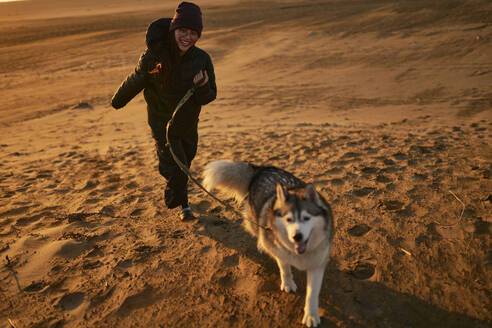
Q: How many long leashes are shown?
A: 1